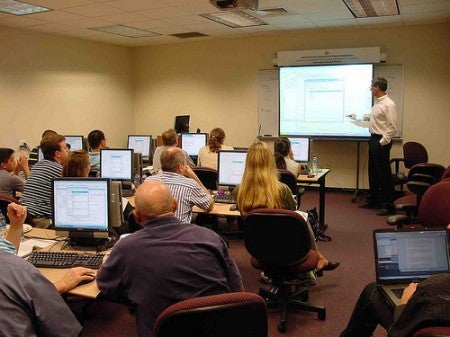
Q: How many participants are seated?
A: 14